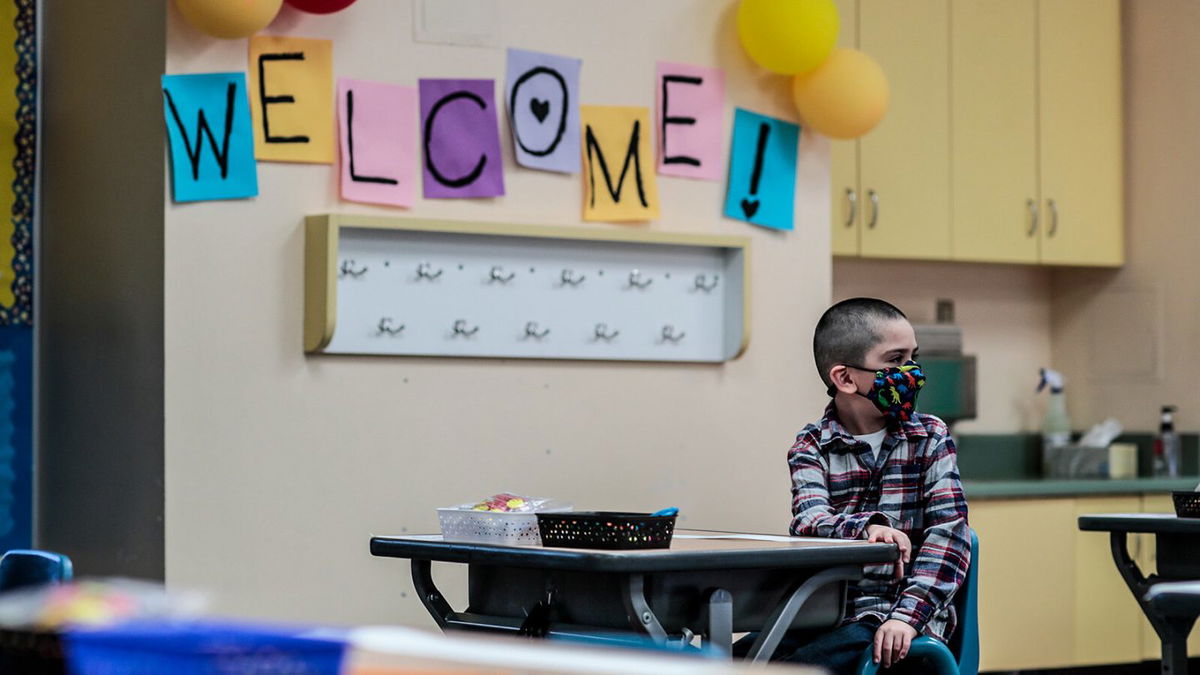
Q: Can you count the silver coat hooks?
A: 11